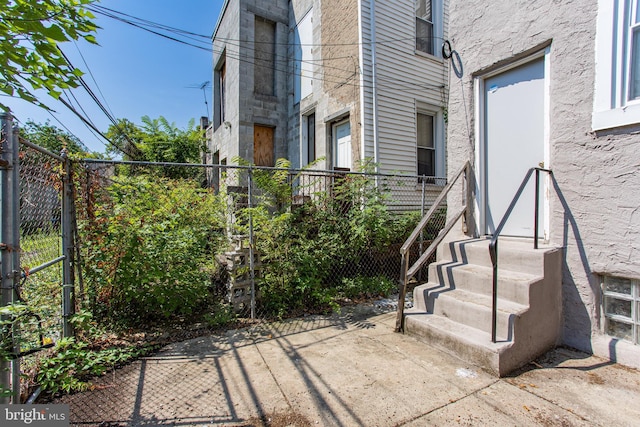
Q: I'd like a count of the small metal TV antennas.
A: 1